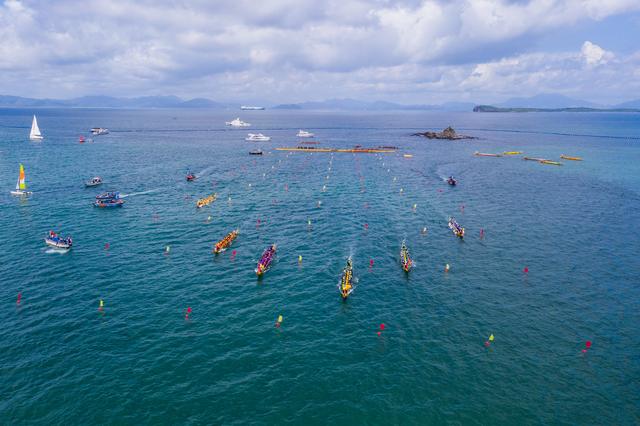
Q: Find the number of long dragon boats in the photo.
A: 6